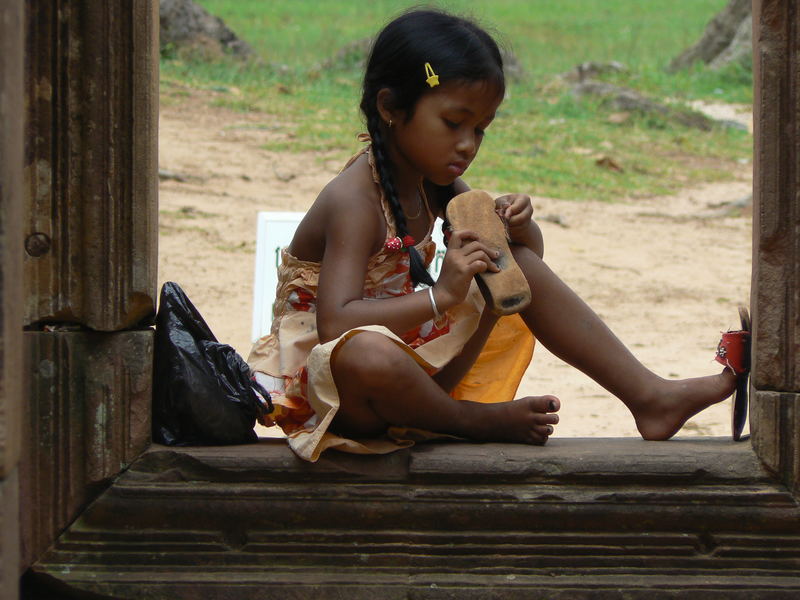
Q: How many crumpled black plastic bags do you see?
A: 1